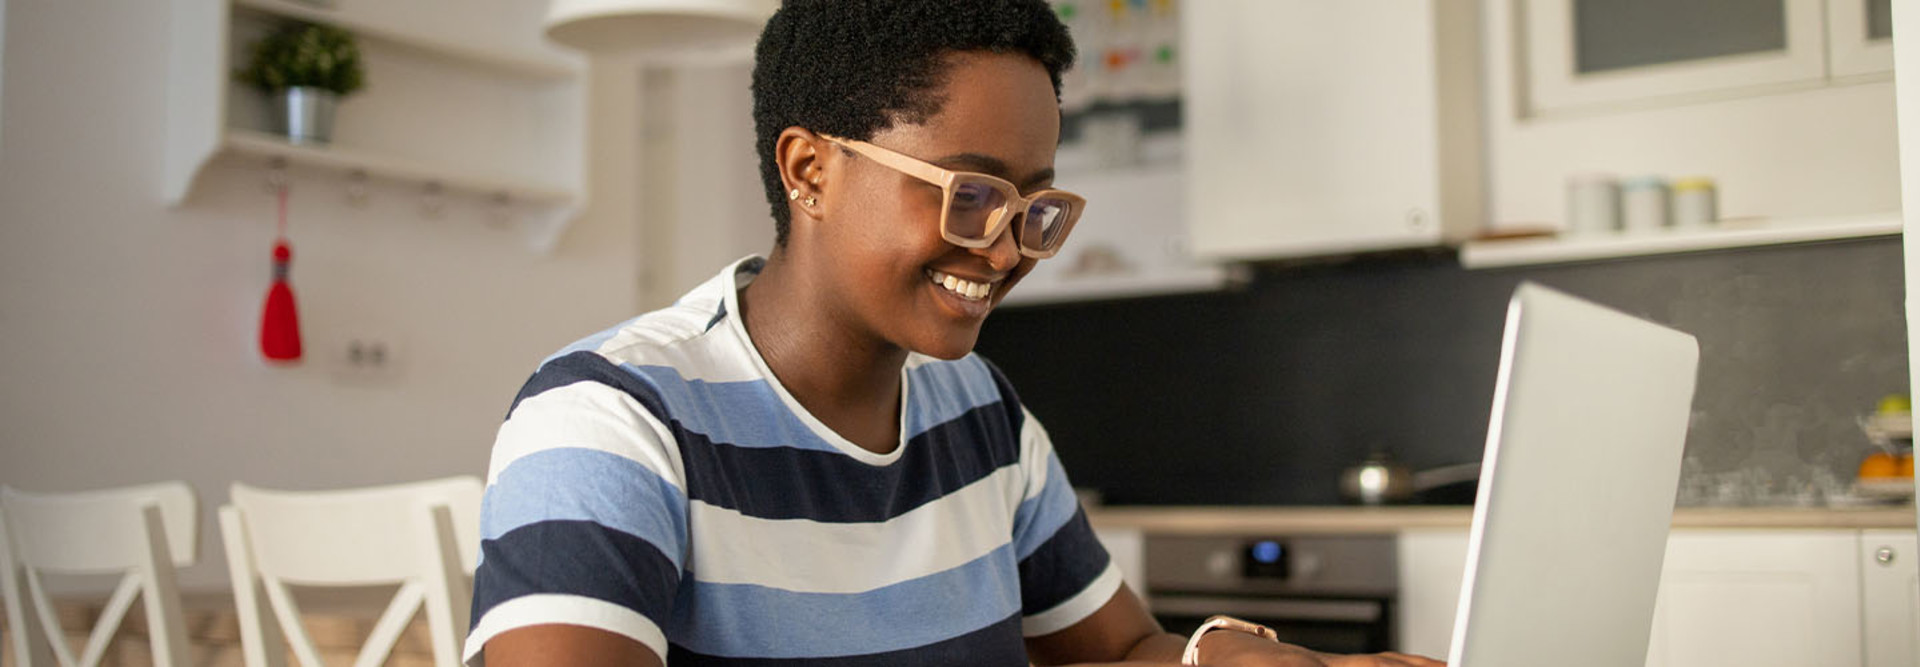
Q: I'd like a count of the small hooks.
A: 4